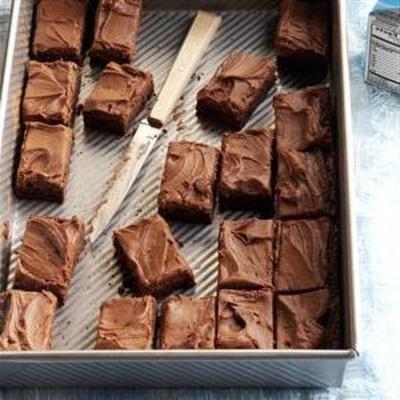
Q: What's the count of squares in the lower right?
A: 4